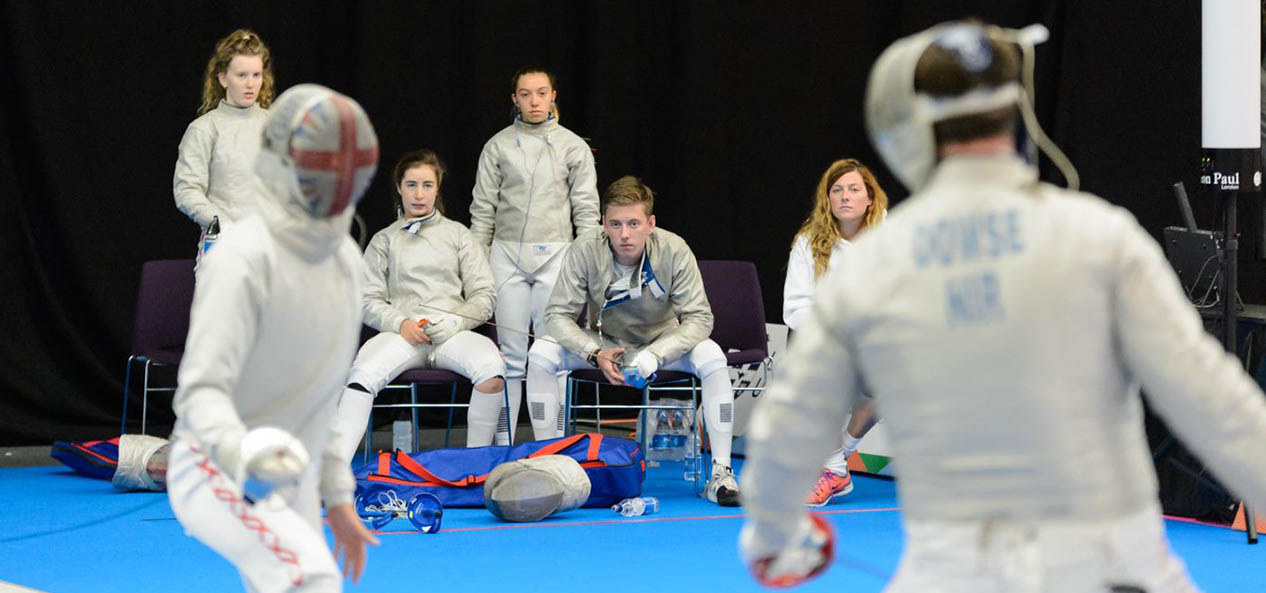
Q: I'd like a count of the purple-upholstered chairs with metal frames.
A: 4